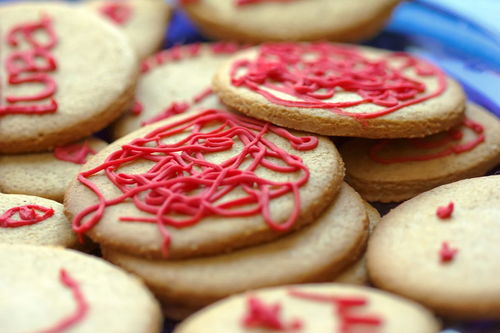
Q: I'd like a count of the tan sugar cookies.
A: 14